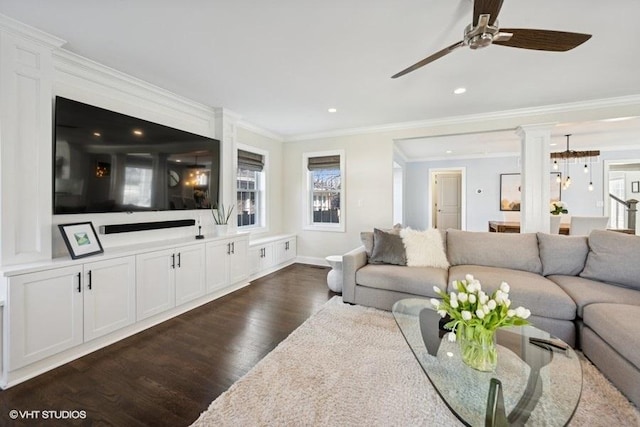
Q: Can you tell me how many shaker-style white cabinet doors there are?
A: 10